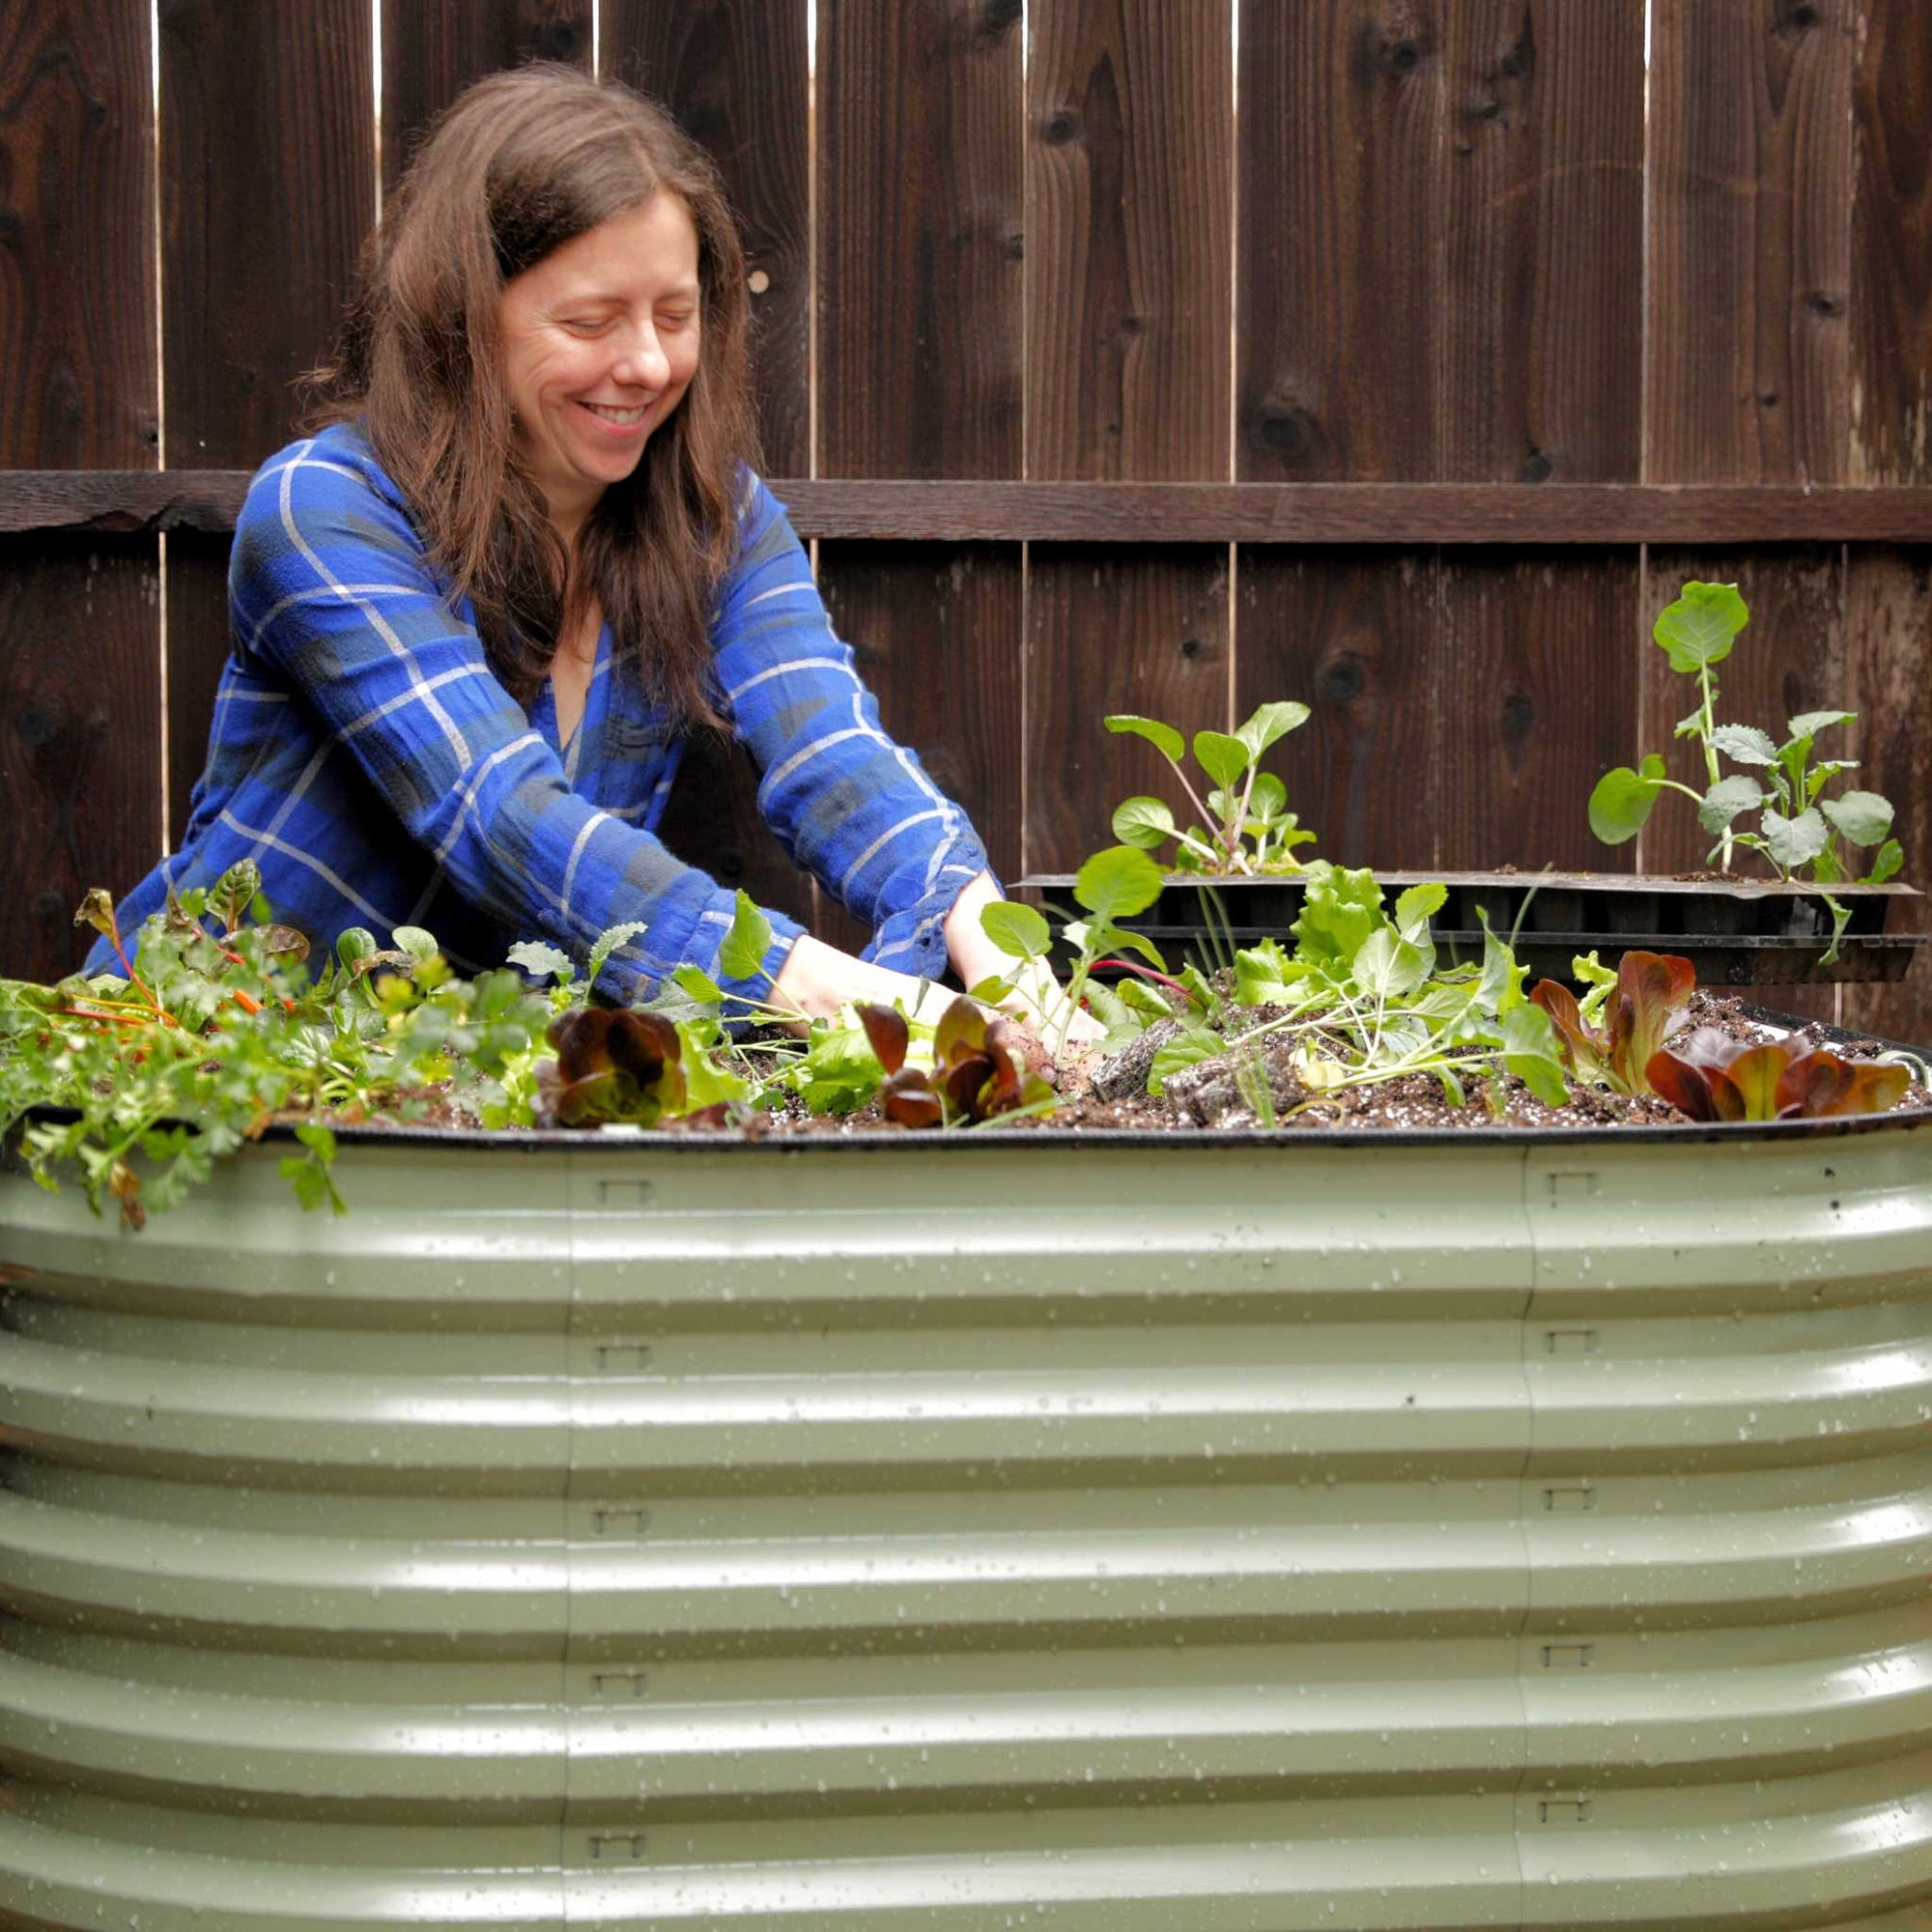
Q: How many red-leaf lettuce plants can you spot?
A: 4